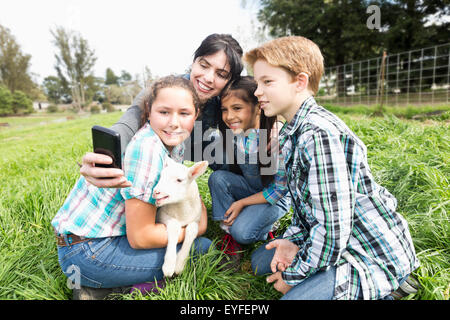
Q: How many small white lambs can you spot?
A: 1